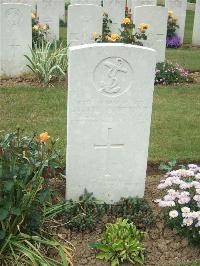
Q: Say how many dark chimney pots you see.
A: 0